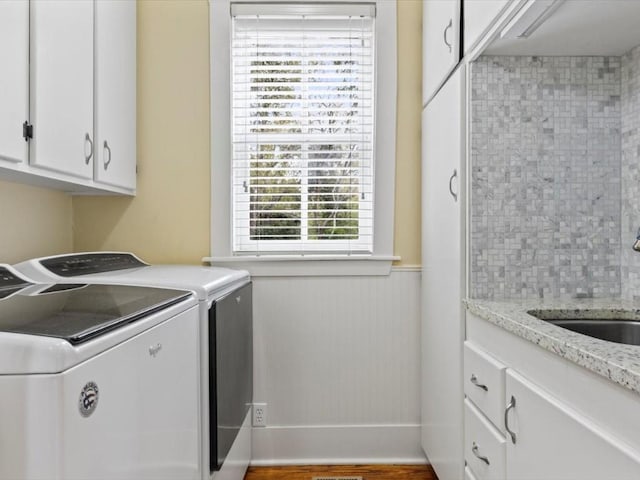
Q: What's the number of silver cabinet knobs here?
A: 7